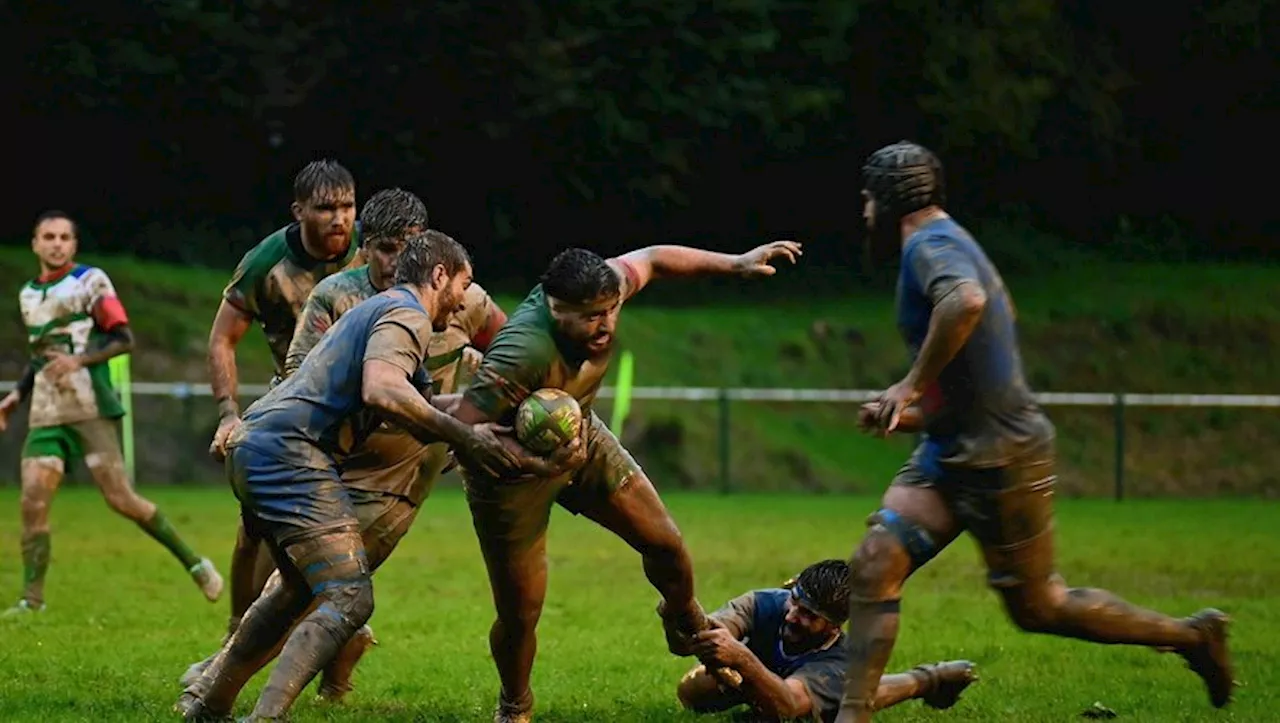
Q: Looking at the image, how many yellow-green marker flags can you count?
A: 2